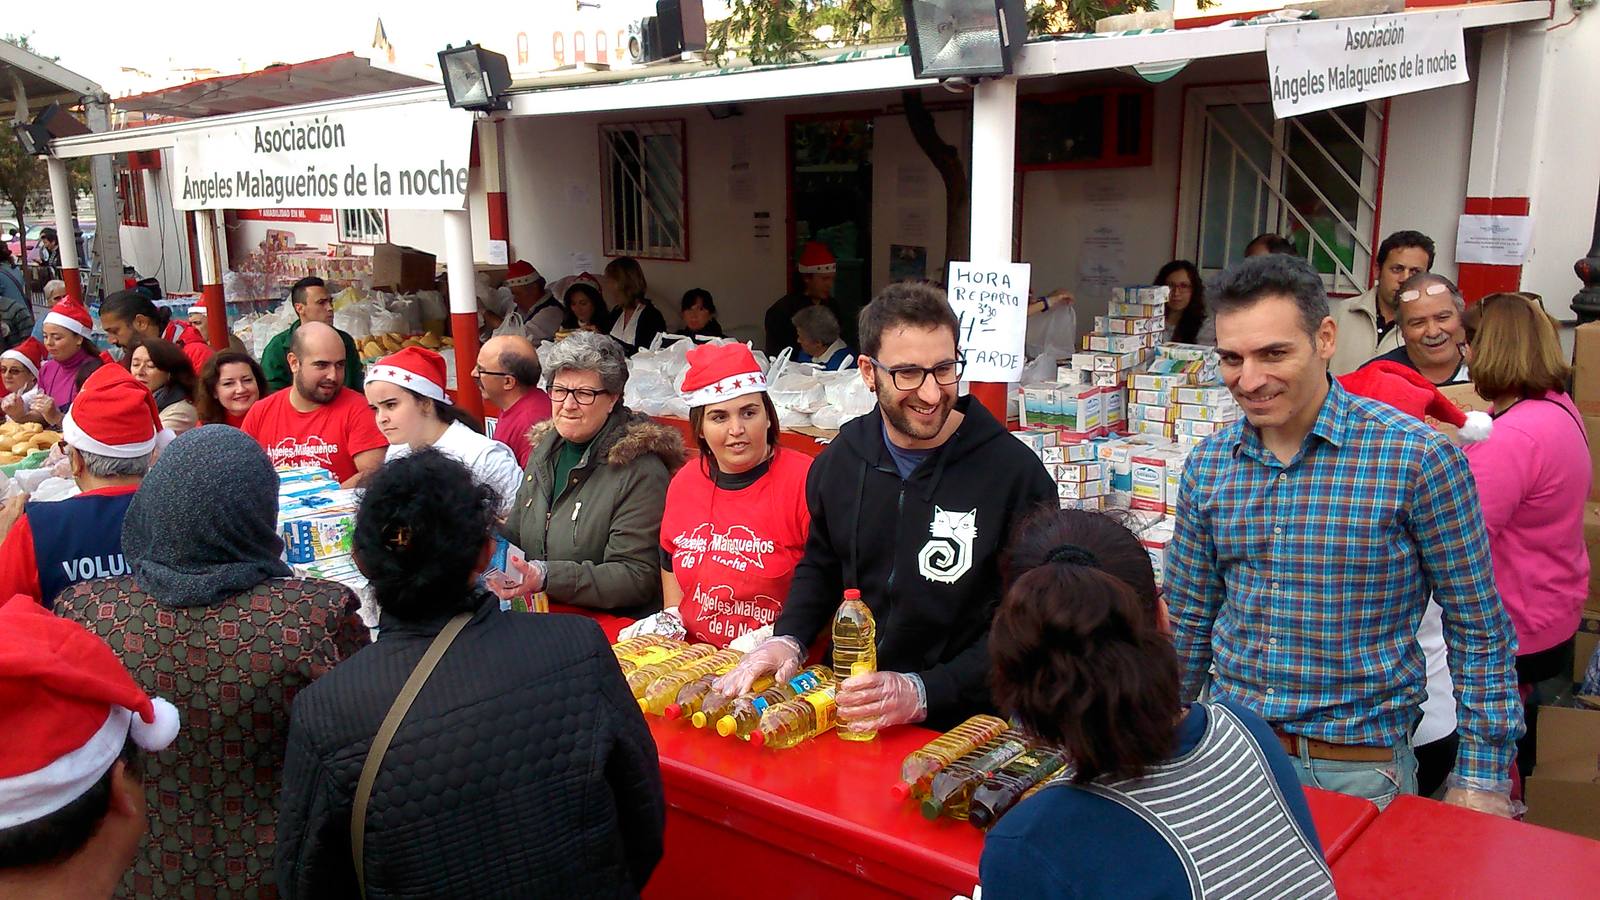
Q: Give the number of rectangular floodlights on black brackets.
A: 3